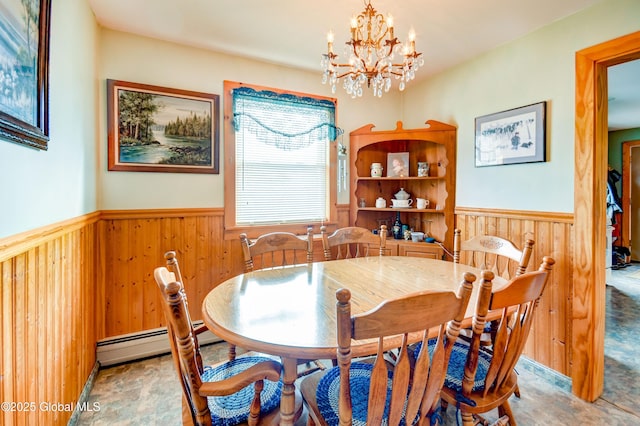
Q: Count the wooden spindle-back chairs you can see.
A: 6